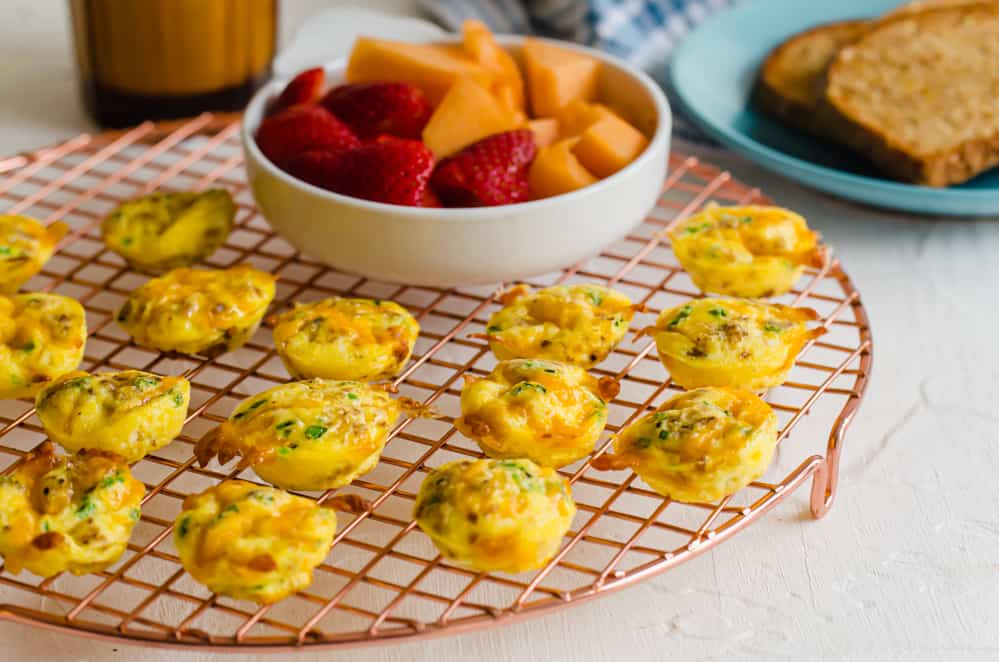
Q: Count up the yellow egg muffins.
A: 15